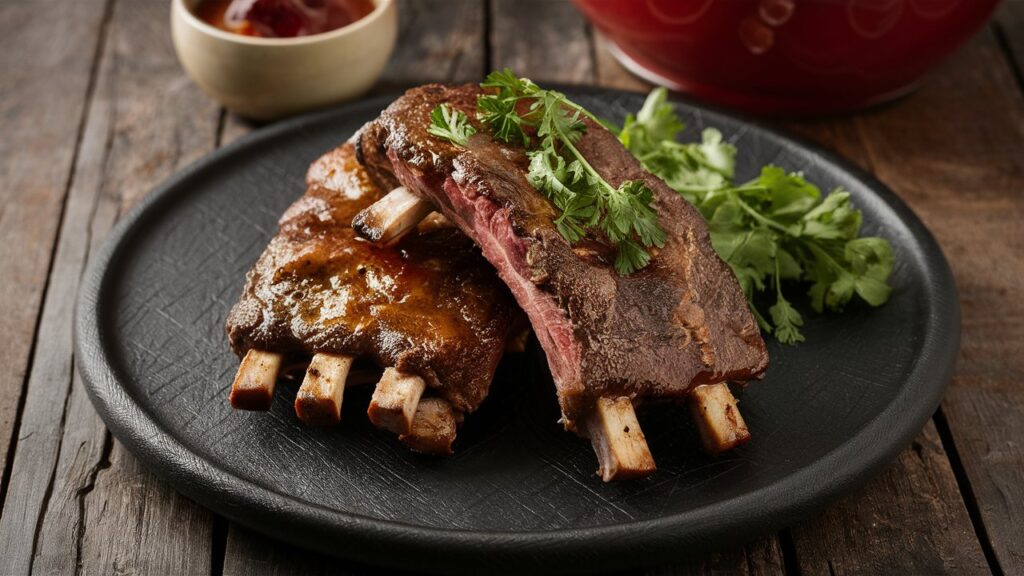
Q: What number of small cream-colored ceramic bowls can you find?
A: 1